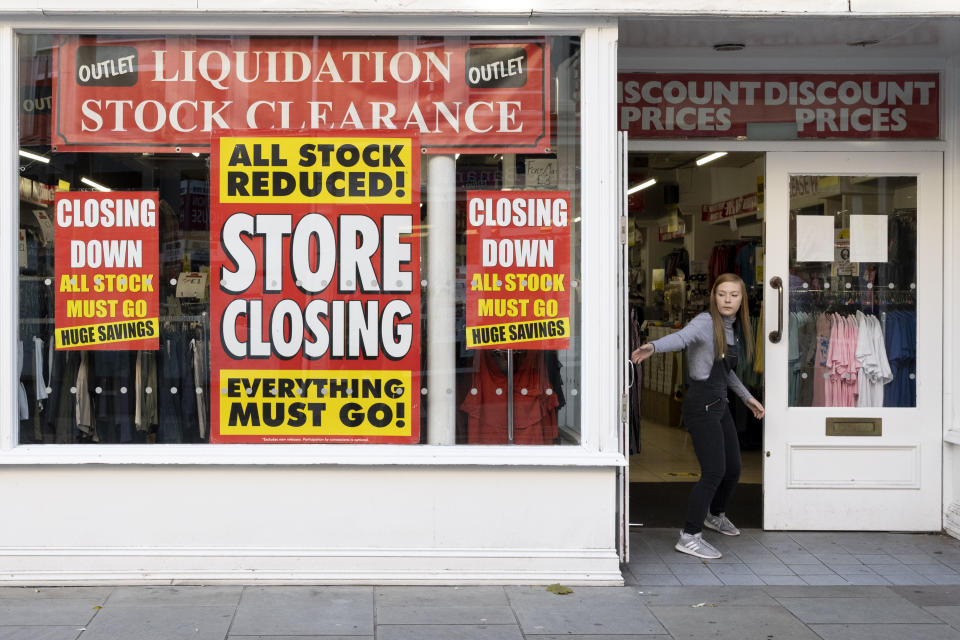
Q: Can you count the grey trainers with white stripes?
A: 2